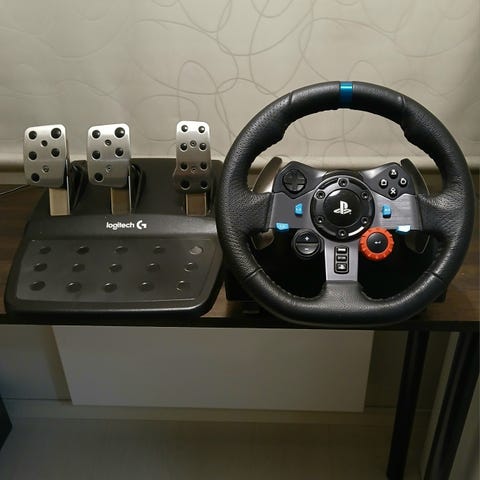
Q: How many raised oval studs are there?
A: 15